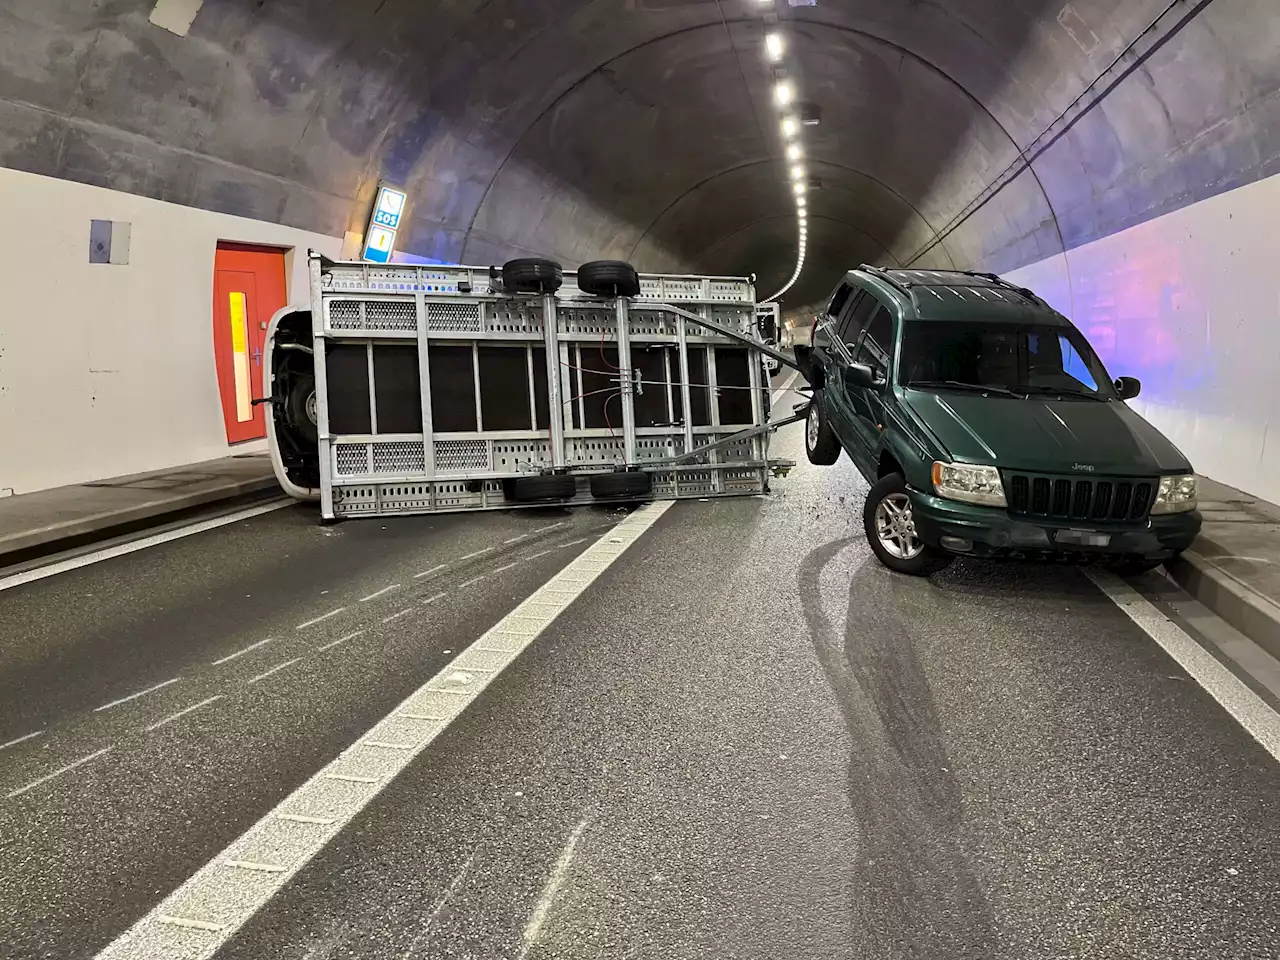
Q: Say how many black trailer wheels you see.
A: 4